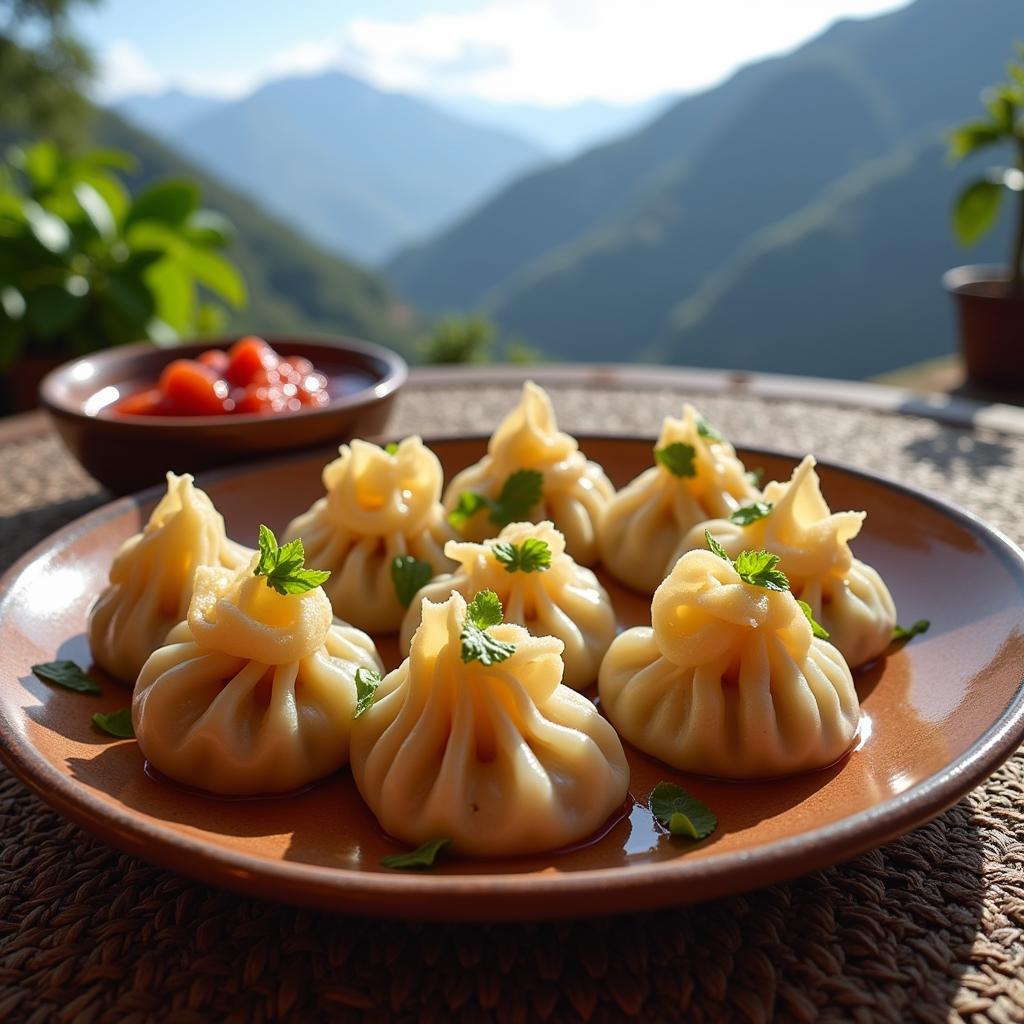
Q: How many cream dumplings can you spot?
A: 9